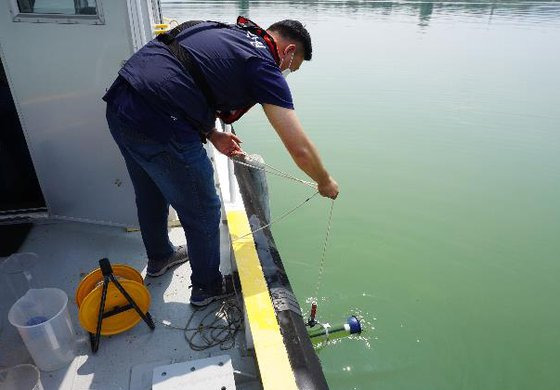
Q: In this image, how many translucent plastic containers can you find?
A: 3